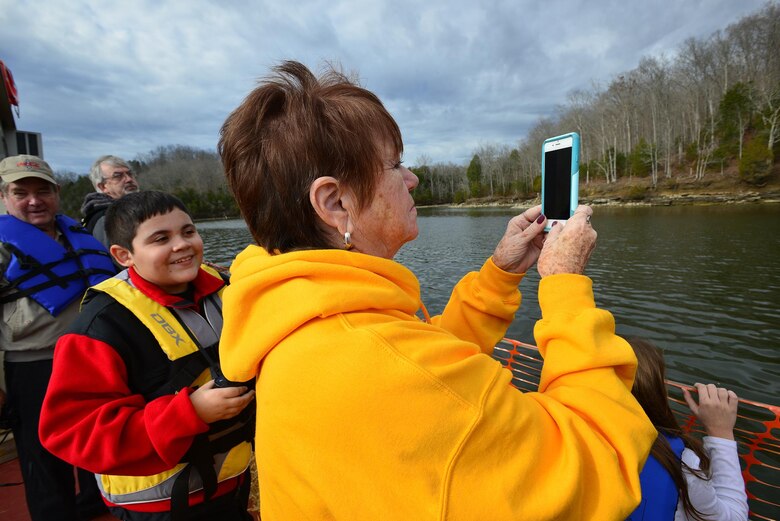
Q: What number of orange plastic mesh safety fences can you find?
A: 1